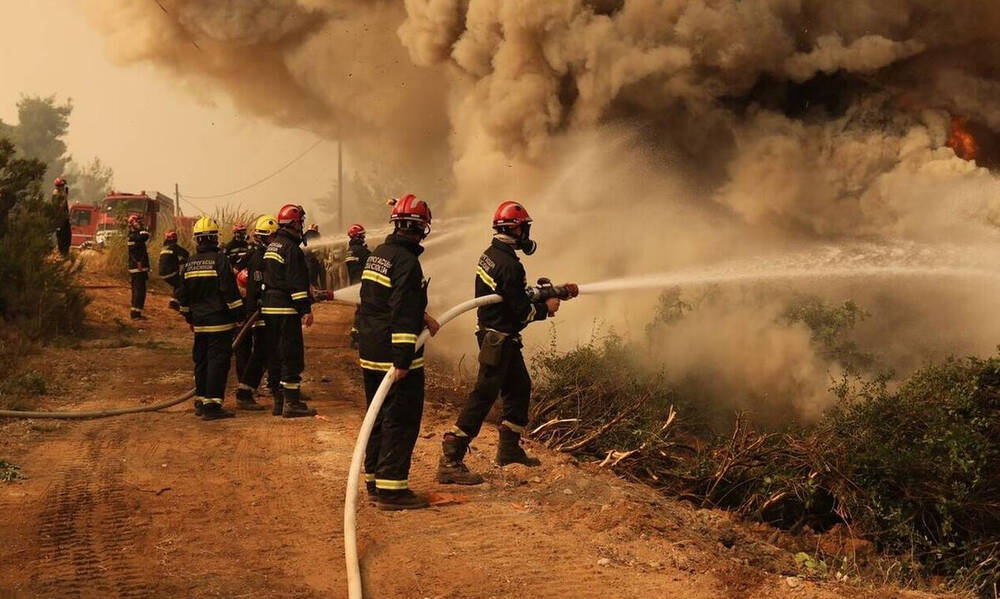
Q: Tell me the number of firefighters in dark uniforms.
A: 11